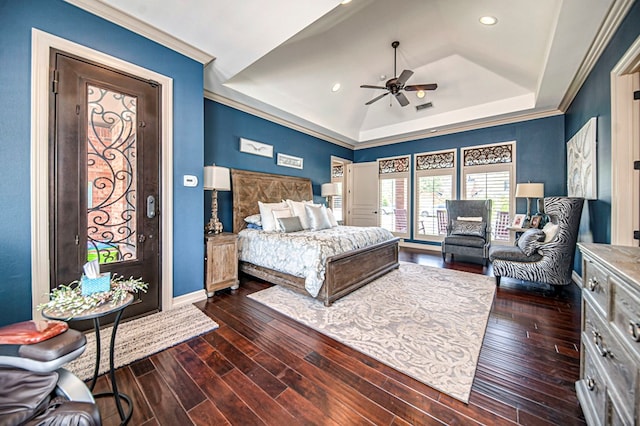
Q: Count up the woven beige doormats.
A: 1